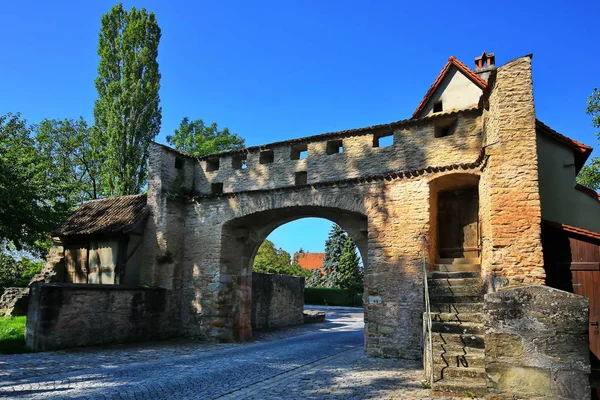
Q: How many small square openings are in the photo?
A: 11